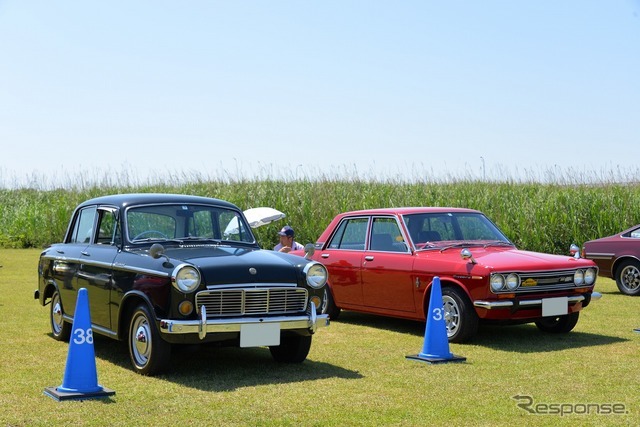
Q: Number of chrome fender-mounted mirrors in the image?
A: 4